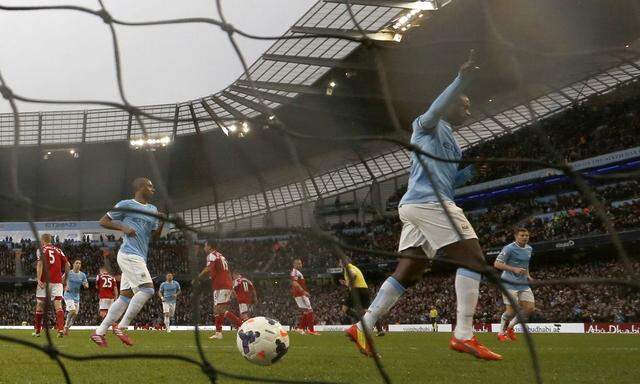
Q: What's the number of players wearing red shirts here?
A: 5